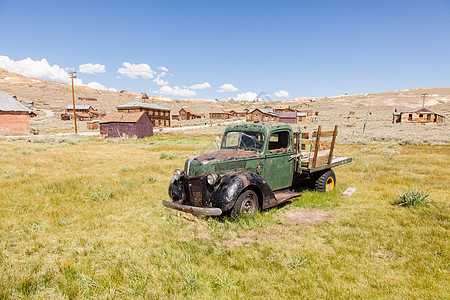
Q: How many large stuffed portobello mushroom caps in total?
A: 0